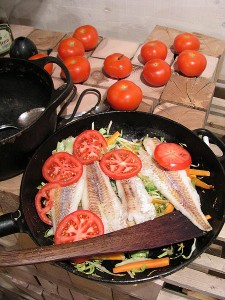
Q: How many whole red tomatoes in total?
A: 10